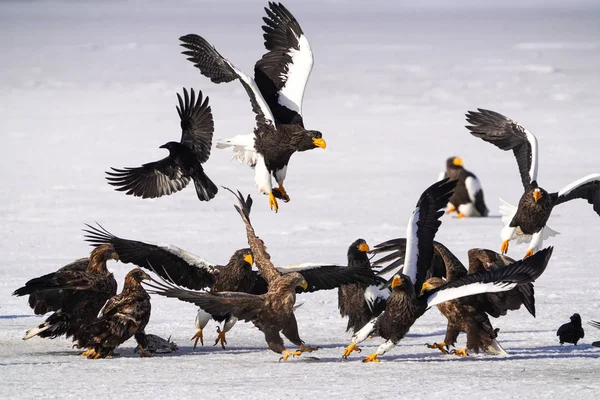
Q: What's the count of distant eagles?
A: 1